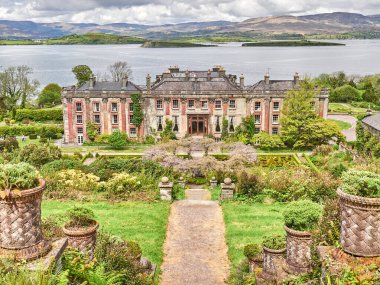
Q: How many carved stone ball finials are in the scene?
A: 4